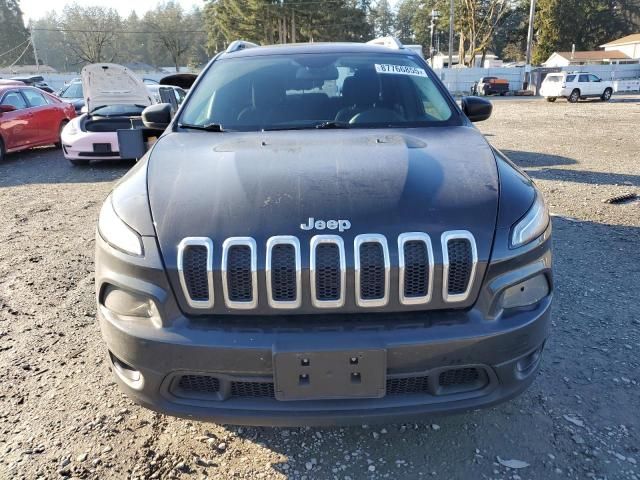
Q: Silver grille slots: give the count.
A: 7